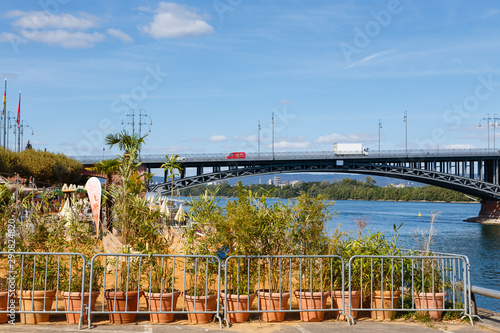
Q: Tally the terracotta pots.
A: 12